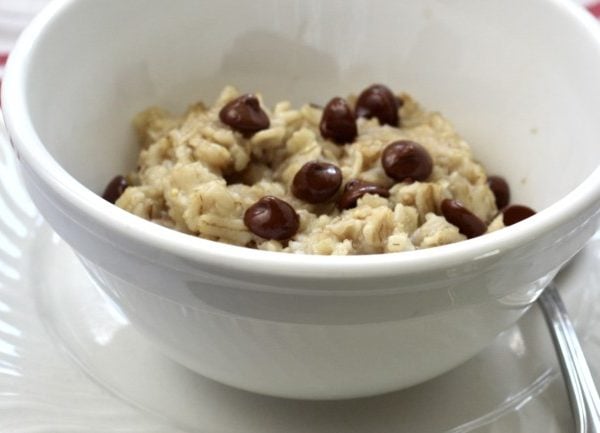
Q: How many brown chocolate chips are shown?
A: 11